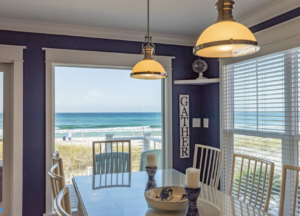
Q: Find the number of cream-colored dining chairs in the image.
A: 7